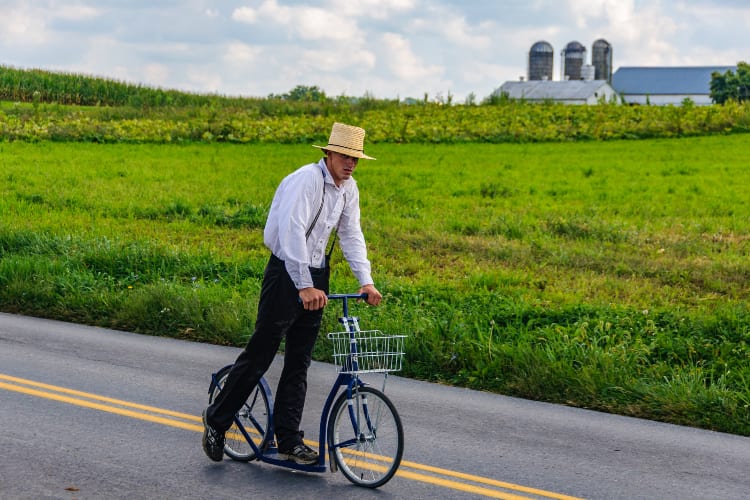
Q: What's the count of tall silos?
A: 3